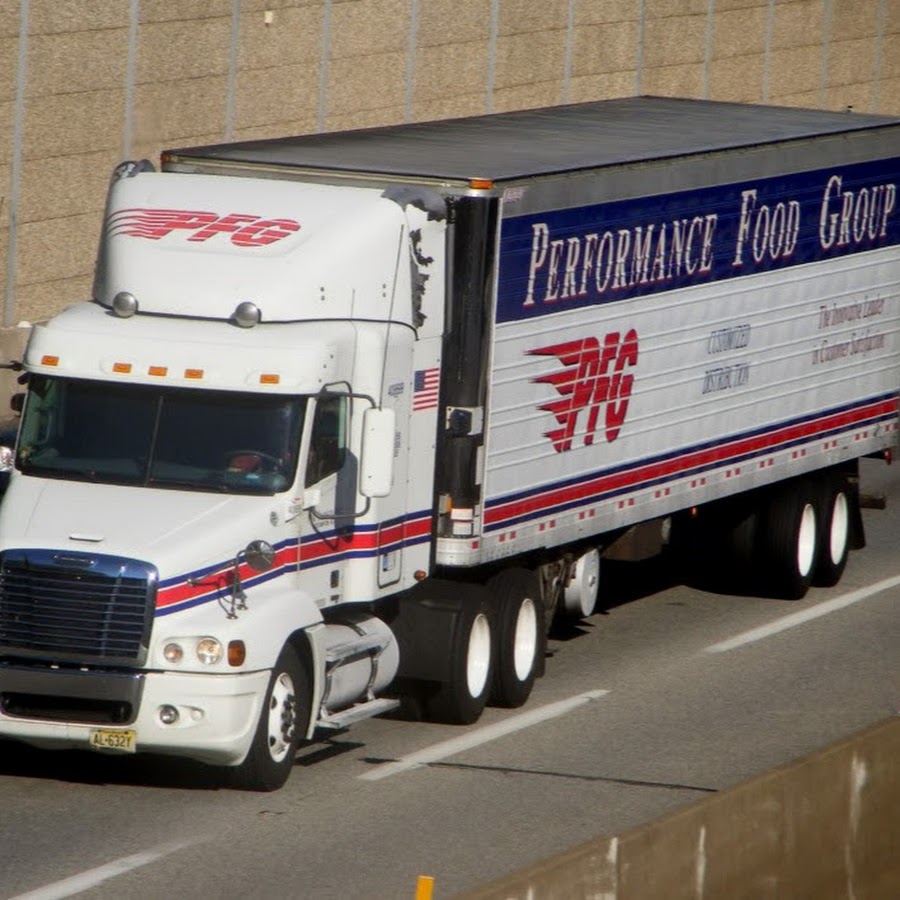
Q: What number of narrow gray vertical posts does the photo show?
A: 12